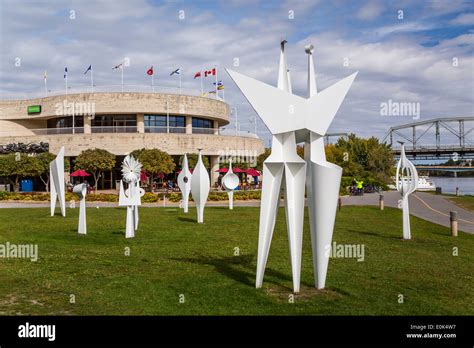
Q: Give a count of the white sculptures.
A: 8